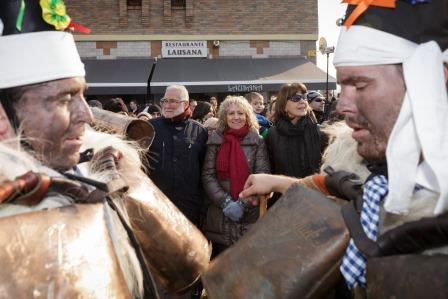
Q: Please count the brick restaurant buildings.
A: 1